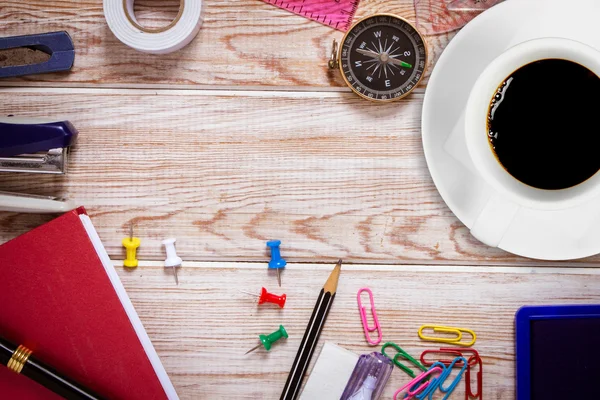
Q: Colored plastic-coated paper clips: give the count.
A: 8